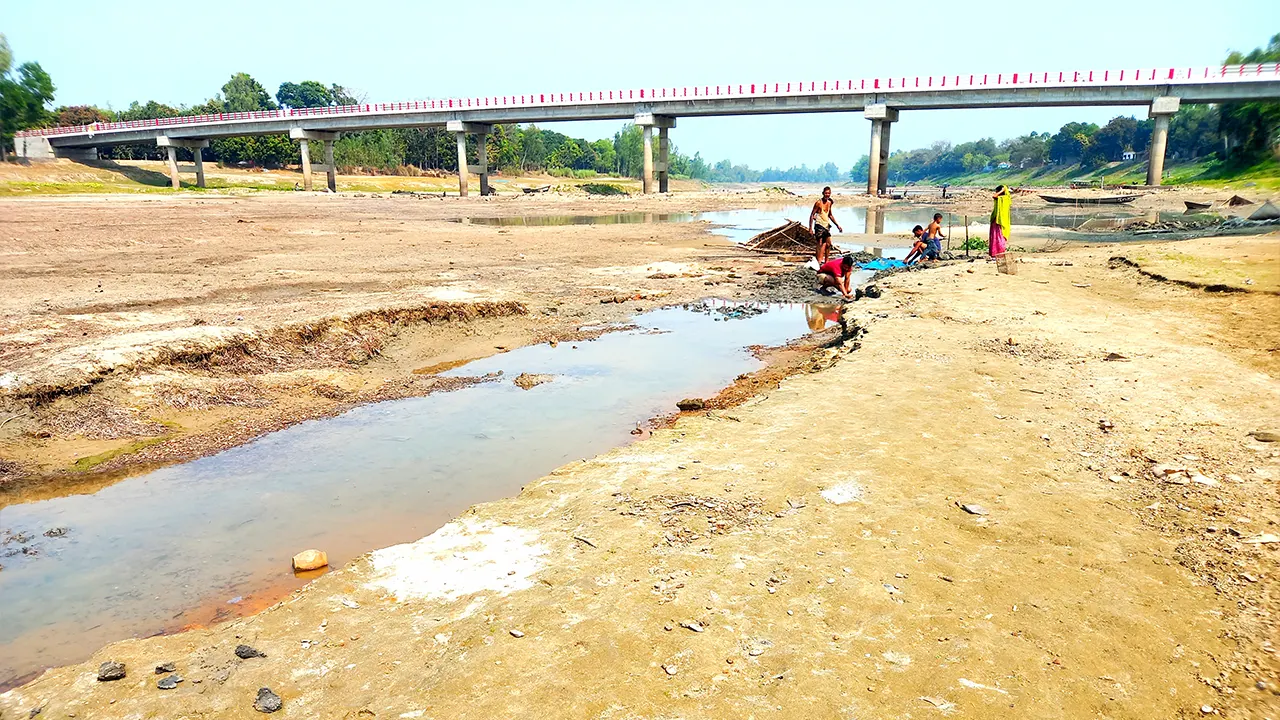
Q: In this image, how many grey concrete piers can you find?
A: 6